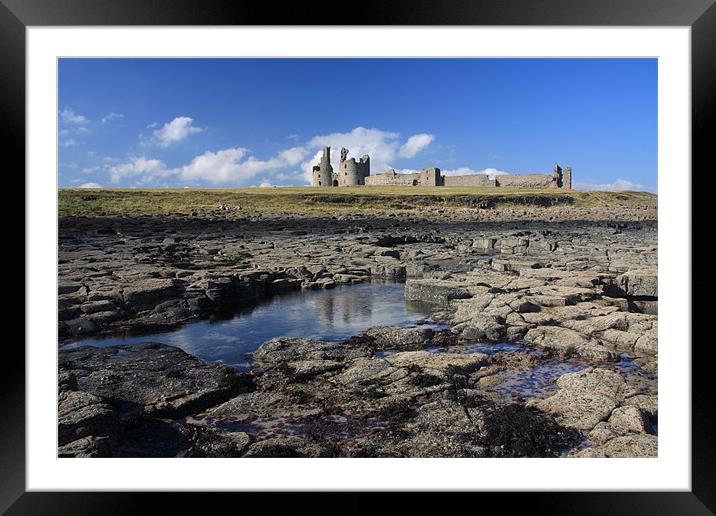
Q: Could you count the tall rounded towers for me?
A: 2